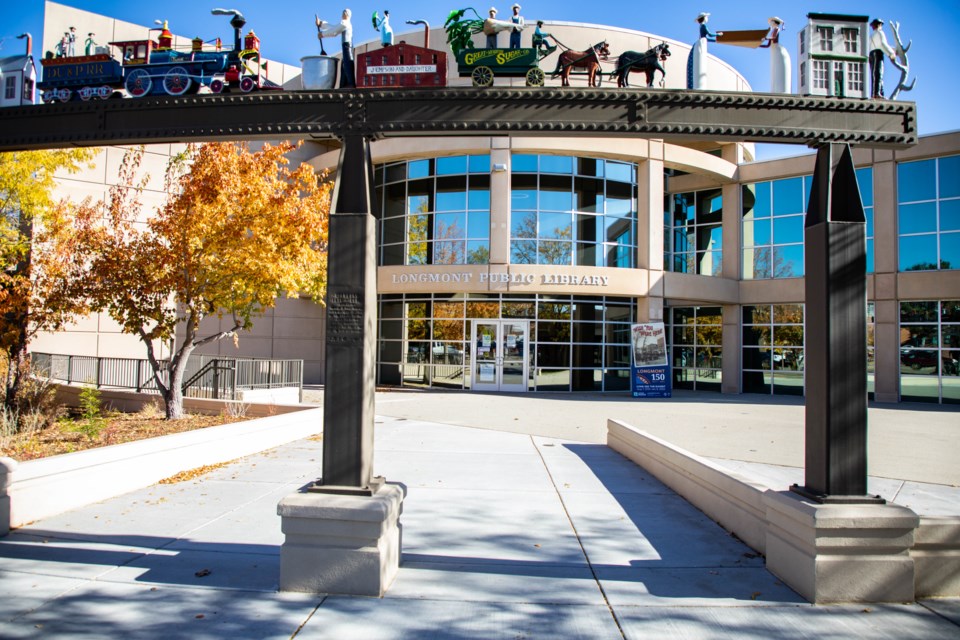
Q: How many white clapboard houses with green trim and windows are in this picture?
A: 1